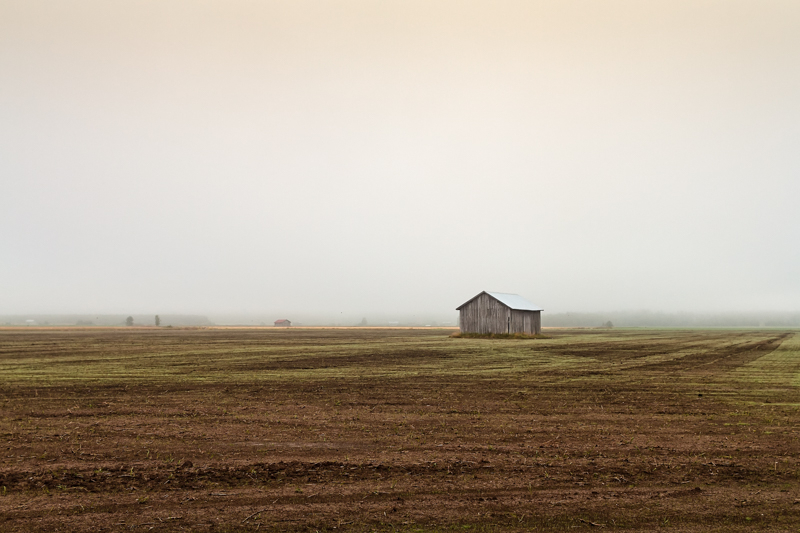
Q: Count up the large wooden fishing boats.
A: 0